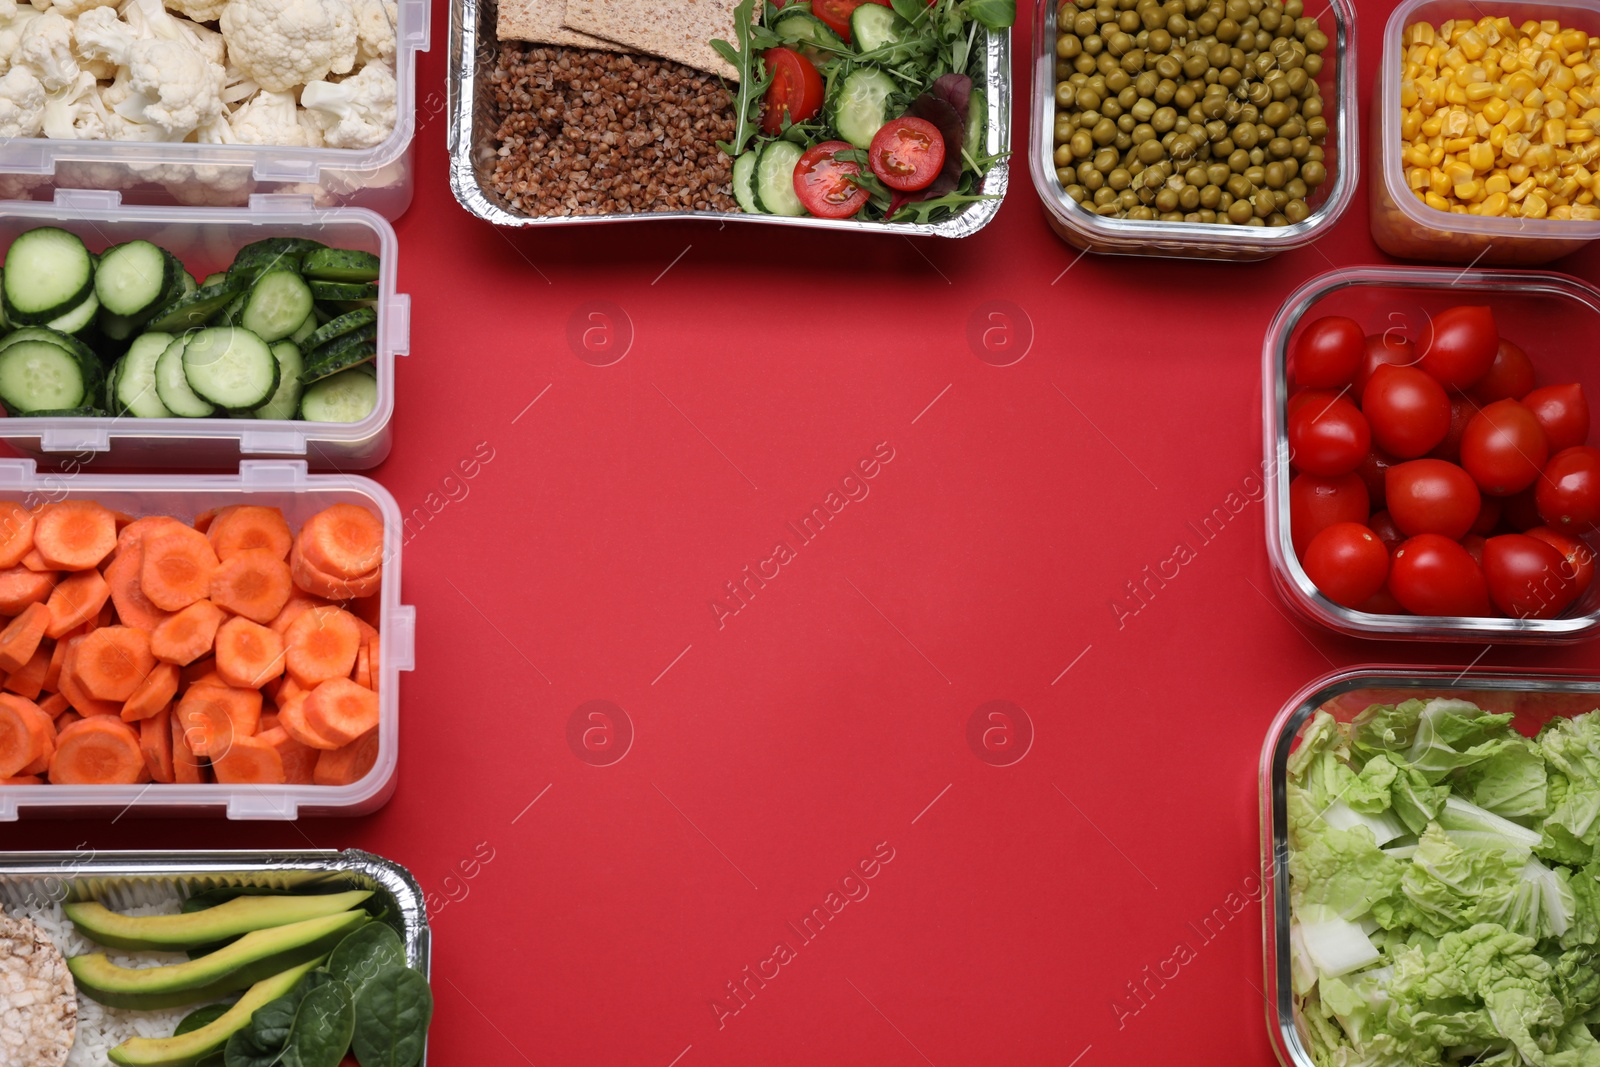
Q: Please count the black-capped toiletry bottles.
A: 0